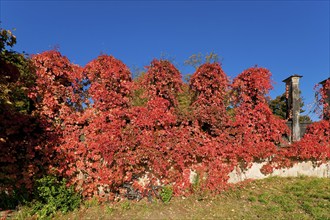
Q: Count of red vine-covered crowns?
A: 5